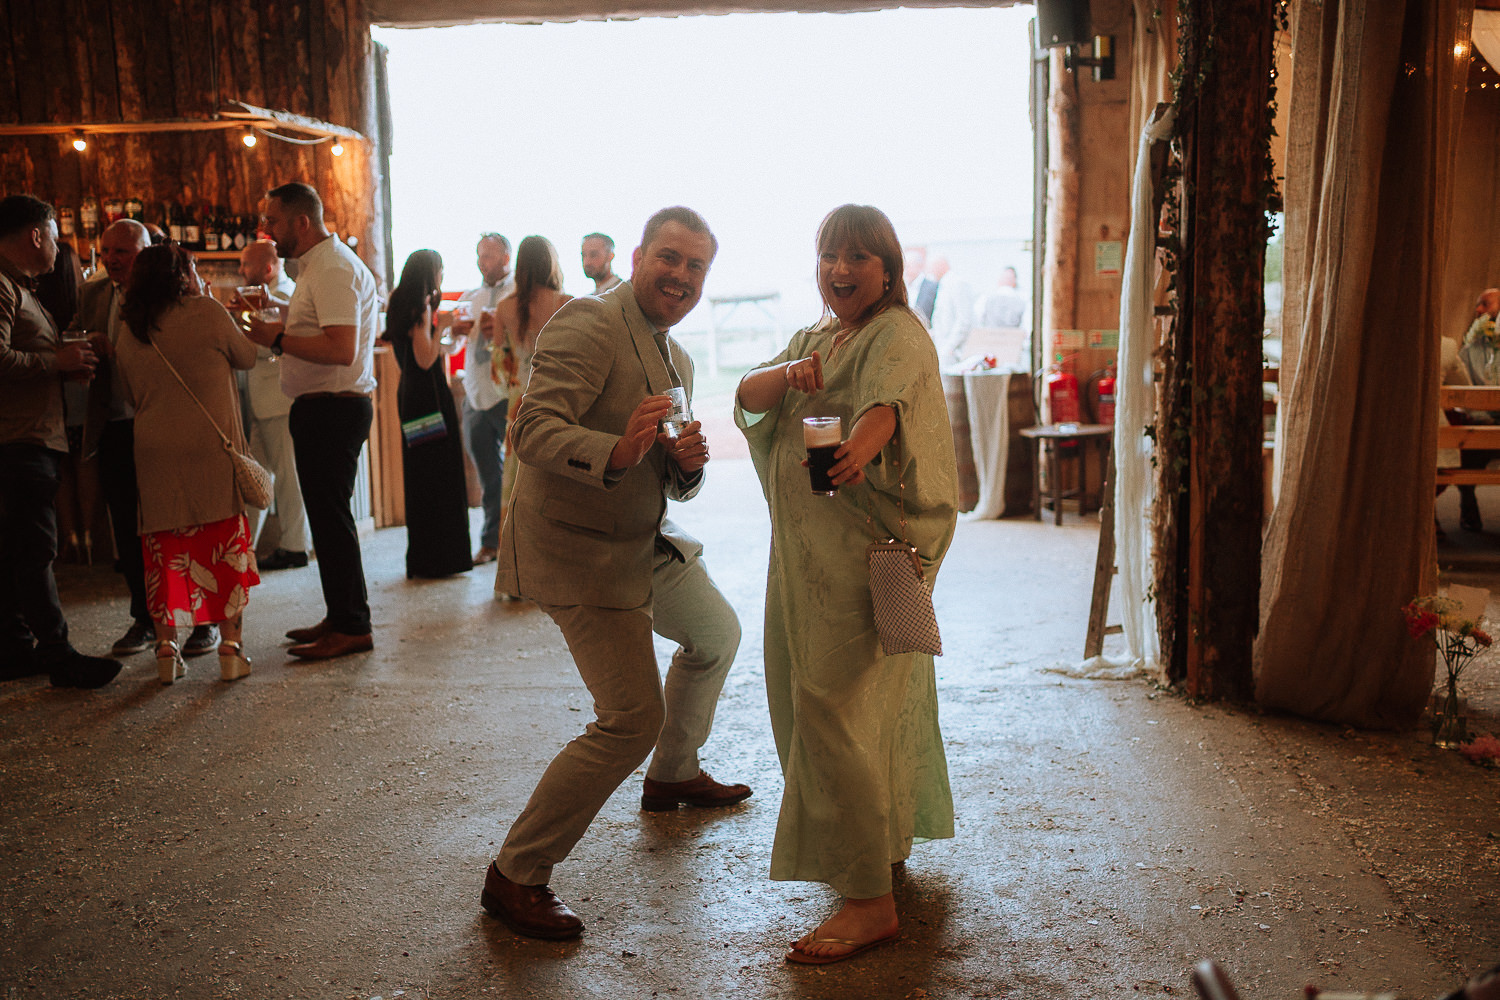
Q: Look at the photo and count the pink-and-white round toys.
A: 0